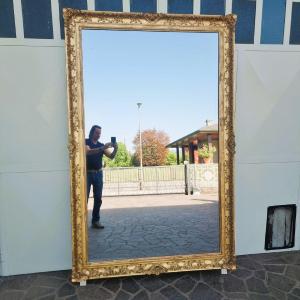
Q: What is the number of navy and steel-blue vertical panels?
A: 10